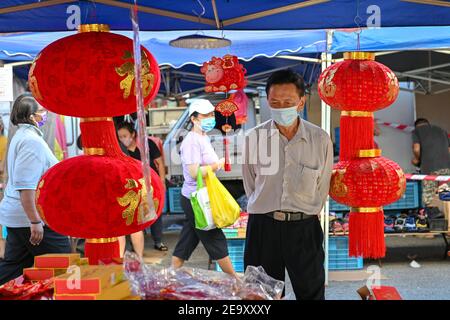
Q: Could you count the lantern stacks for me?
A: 2